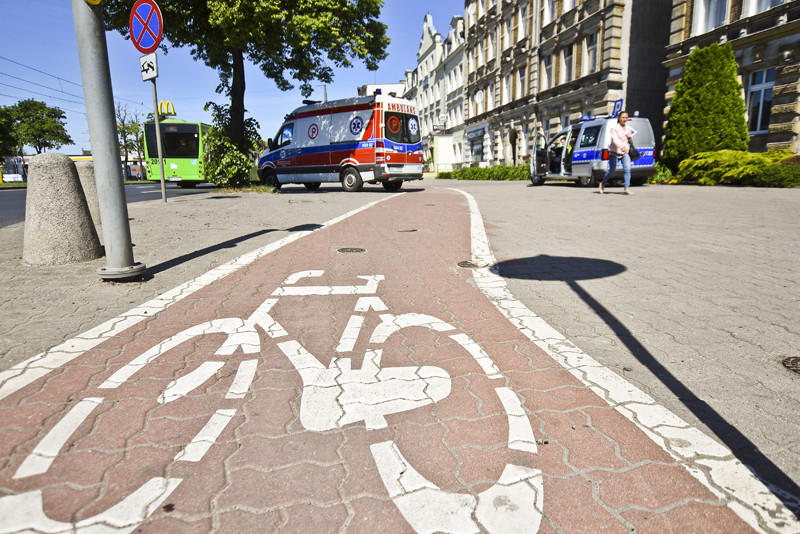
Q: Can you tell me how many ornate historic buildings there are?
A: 3